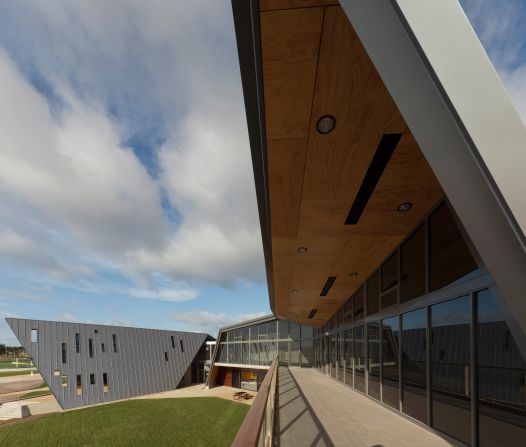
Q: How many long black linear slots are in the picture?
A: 3